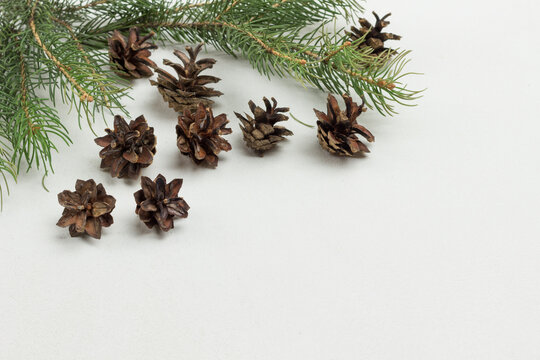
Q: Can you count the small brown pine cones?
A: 9